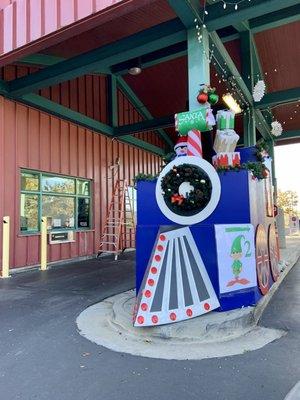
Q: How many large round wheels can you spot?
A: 2